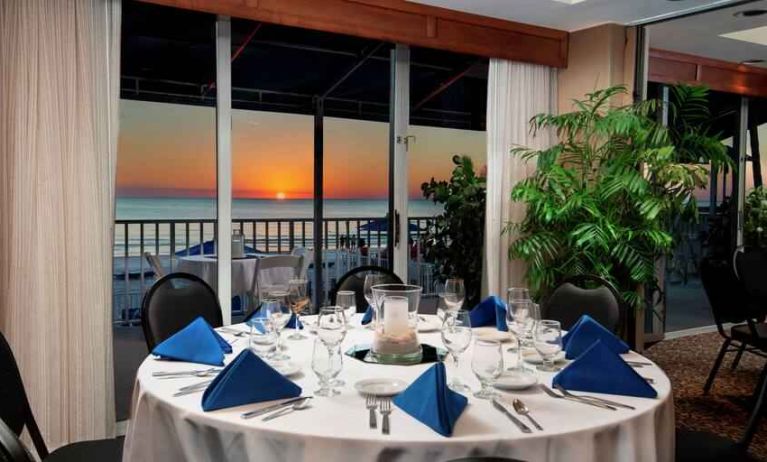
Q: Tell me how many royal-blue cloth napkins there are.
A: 8